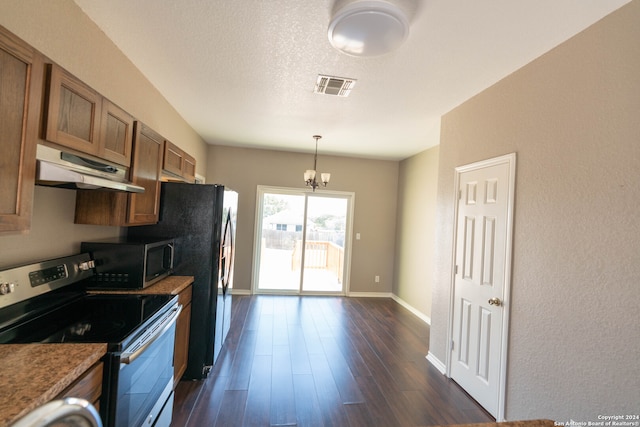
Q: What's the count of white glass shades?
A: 3